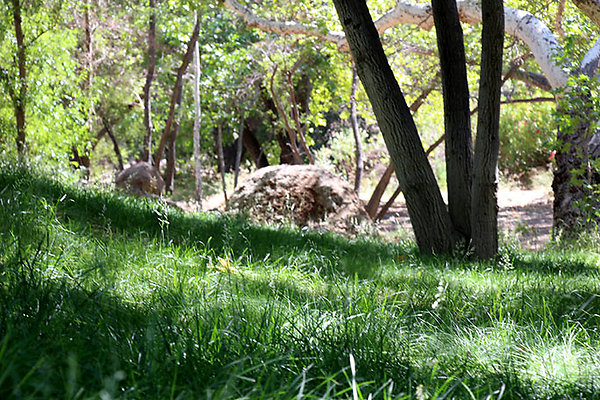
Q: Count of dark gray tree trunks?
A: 3